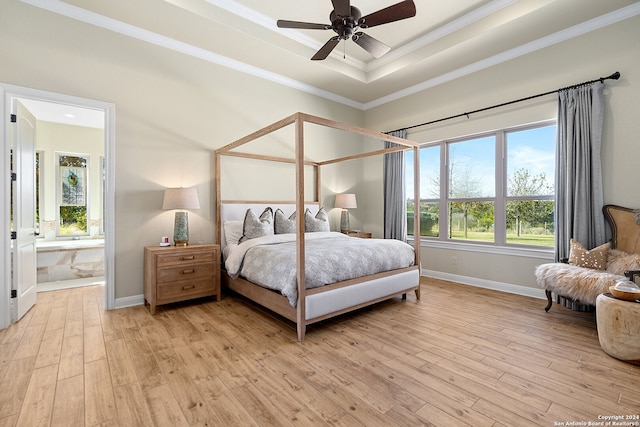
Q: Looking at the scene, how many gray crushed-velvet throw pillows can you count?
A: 3